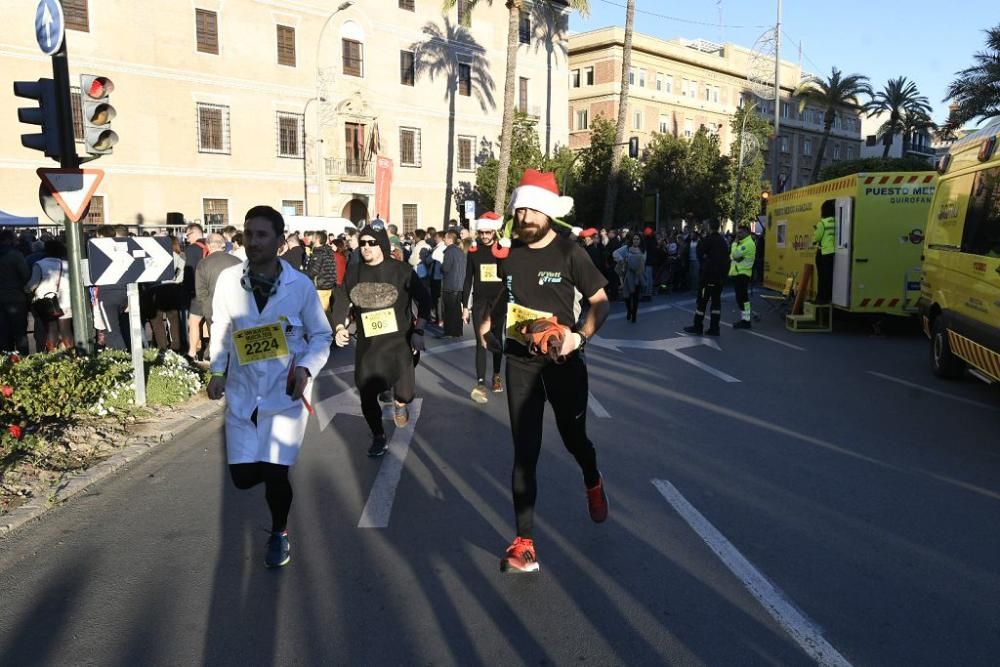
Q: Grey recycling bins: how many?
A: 0